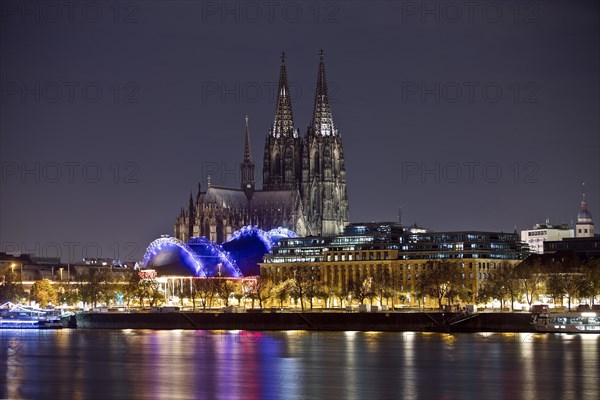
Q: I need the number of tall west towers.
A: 2